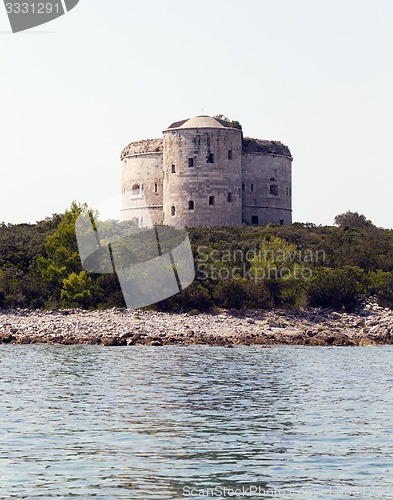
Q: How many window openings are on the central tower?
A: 8